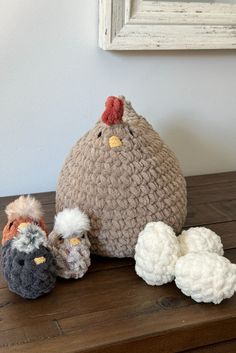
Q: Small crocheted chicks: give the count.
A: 3